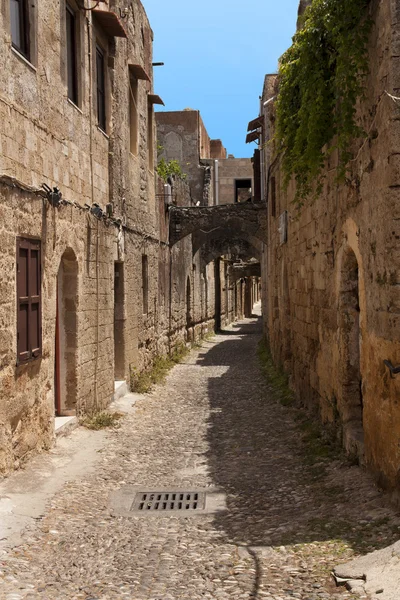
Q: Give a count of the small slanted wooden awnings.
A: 5